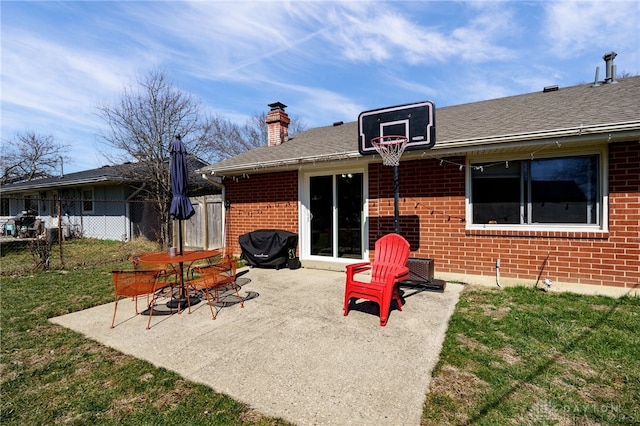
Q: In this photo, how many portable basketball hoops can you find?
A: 1